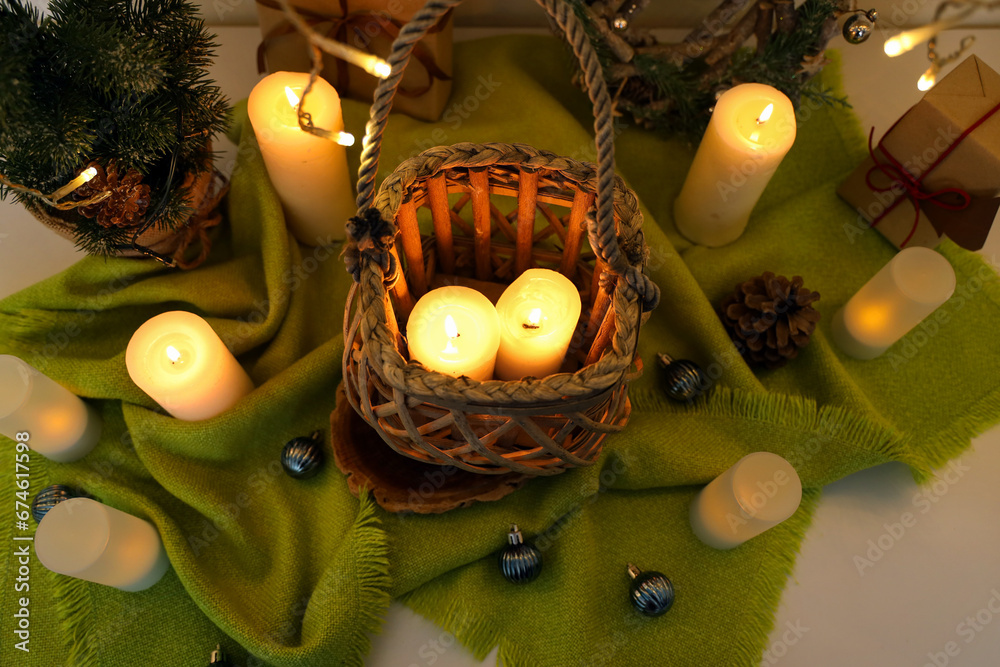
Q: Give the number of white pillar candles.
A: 9